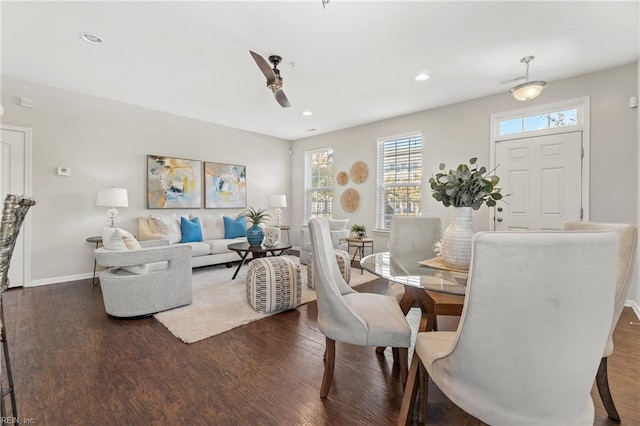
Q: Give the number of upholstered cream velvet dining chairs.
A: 4